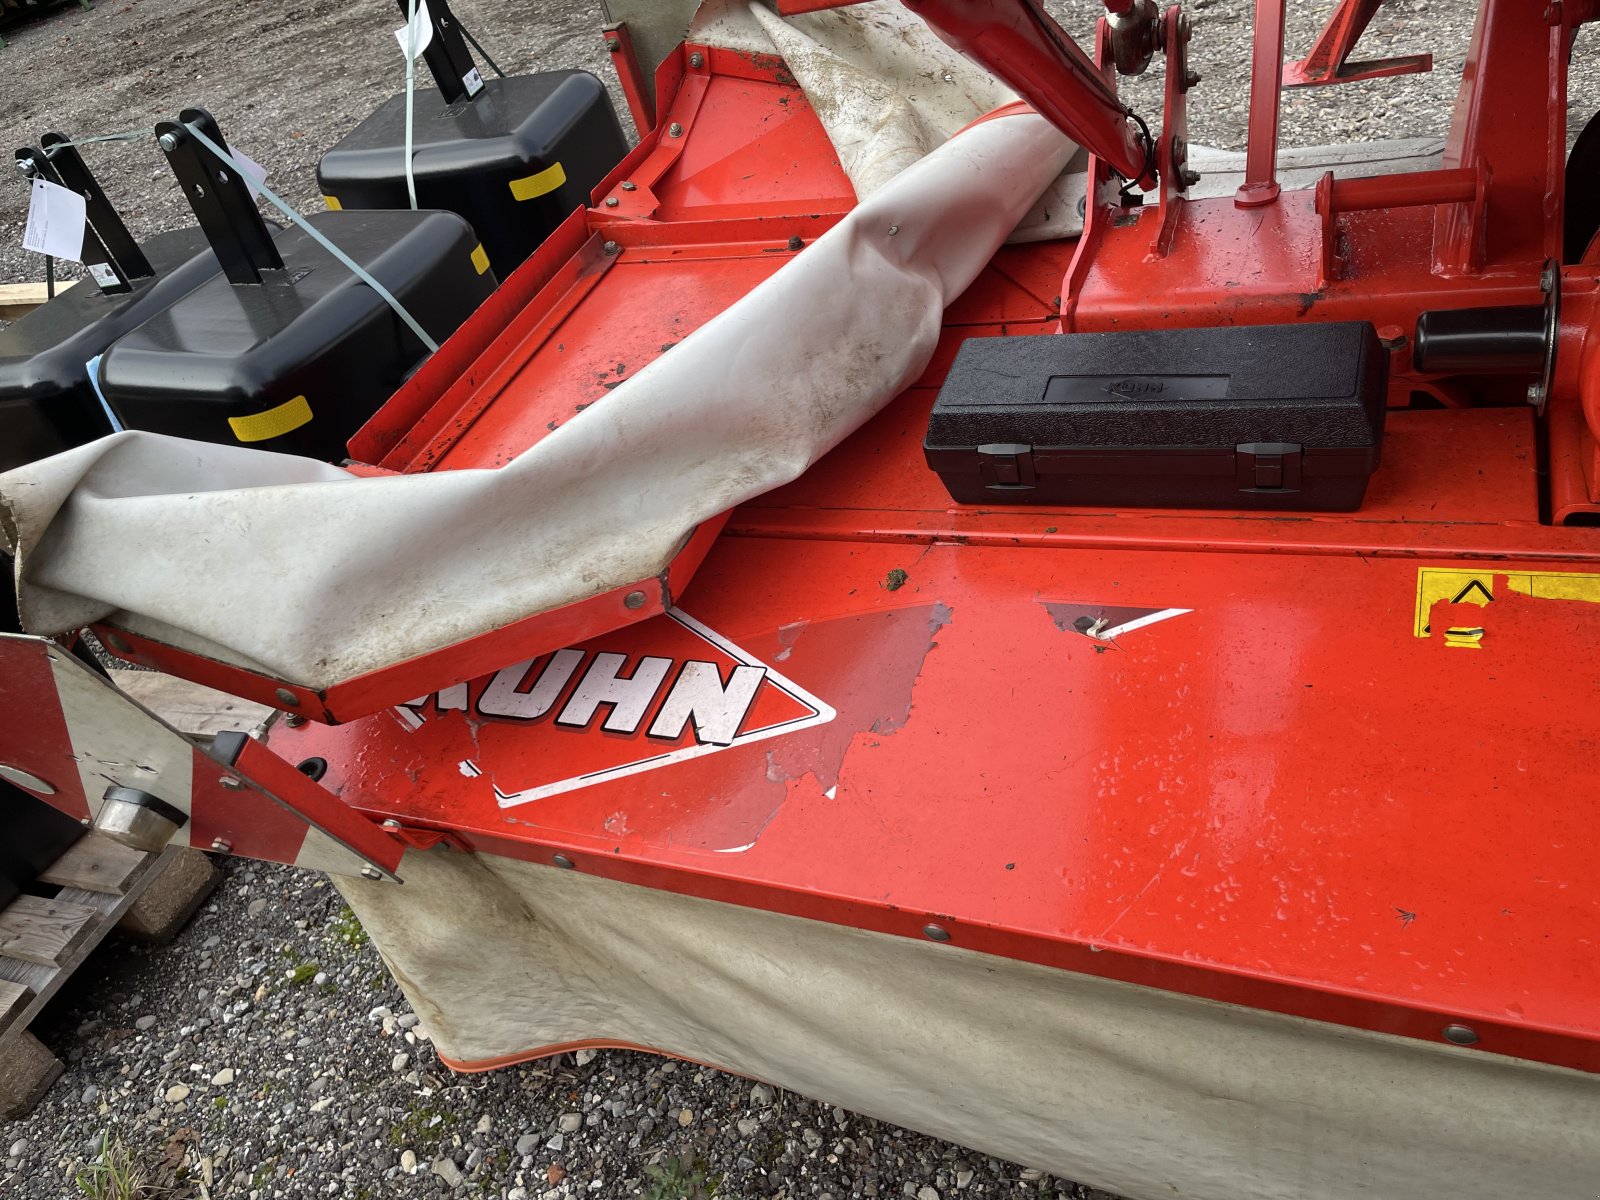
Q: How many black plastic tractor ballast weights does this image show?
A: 3